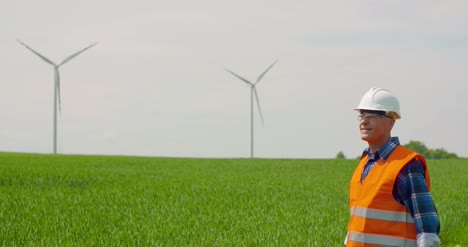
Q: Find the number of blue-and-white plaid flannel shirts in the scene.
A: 1